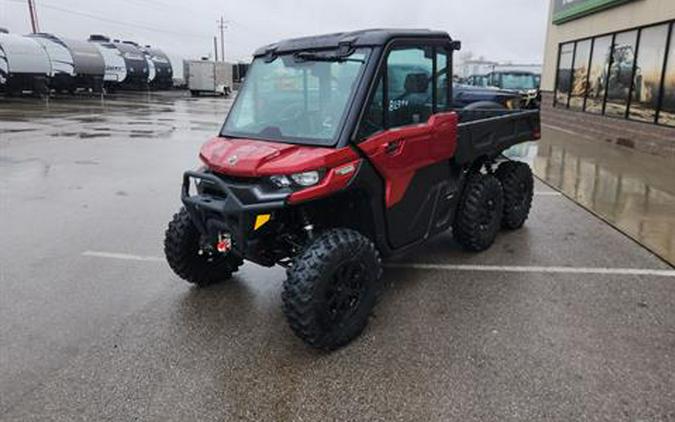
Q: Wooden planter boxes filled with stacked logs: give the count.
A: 0